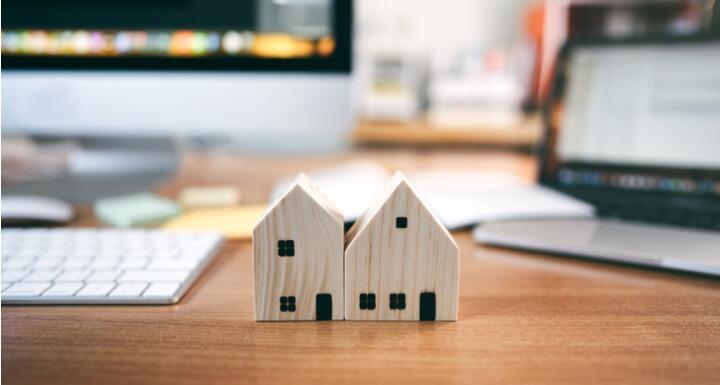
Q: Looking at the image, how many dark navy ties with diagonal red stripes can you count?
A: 0